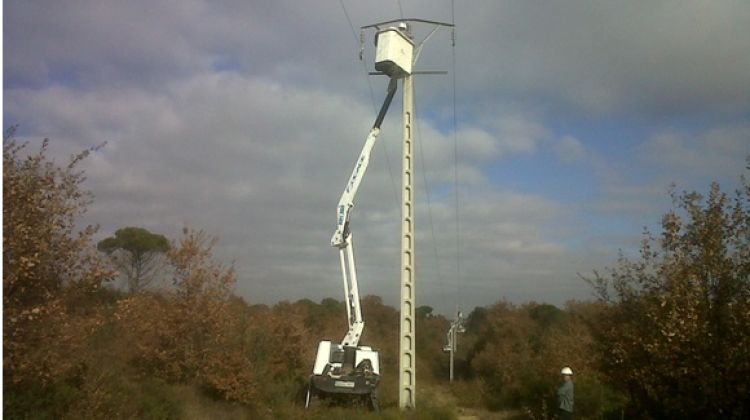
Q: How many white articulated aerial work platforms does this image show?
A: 1